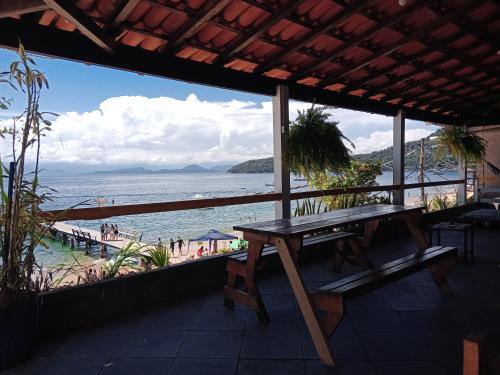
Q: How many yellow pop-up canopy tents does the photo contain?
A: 0